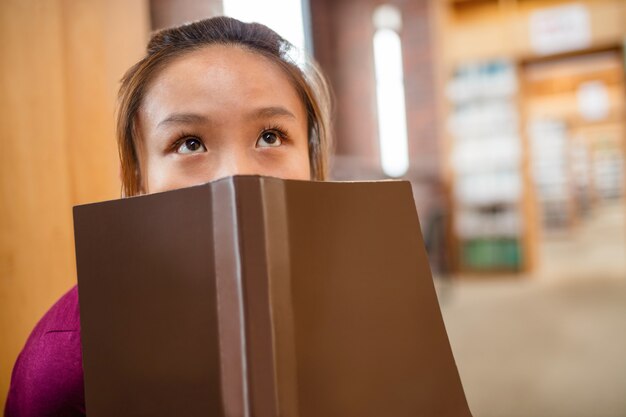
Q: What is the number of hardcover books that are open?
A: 1